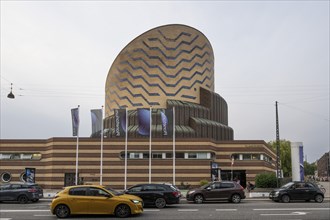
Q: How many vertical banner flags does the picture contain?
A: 5